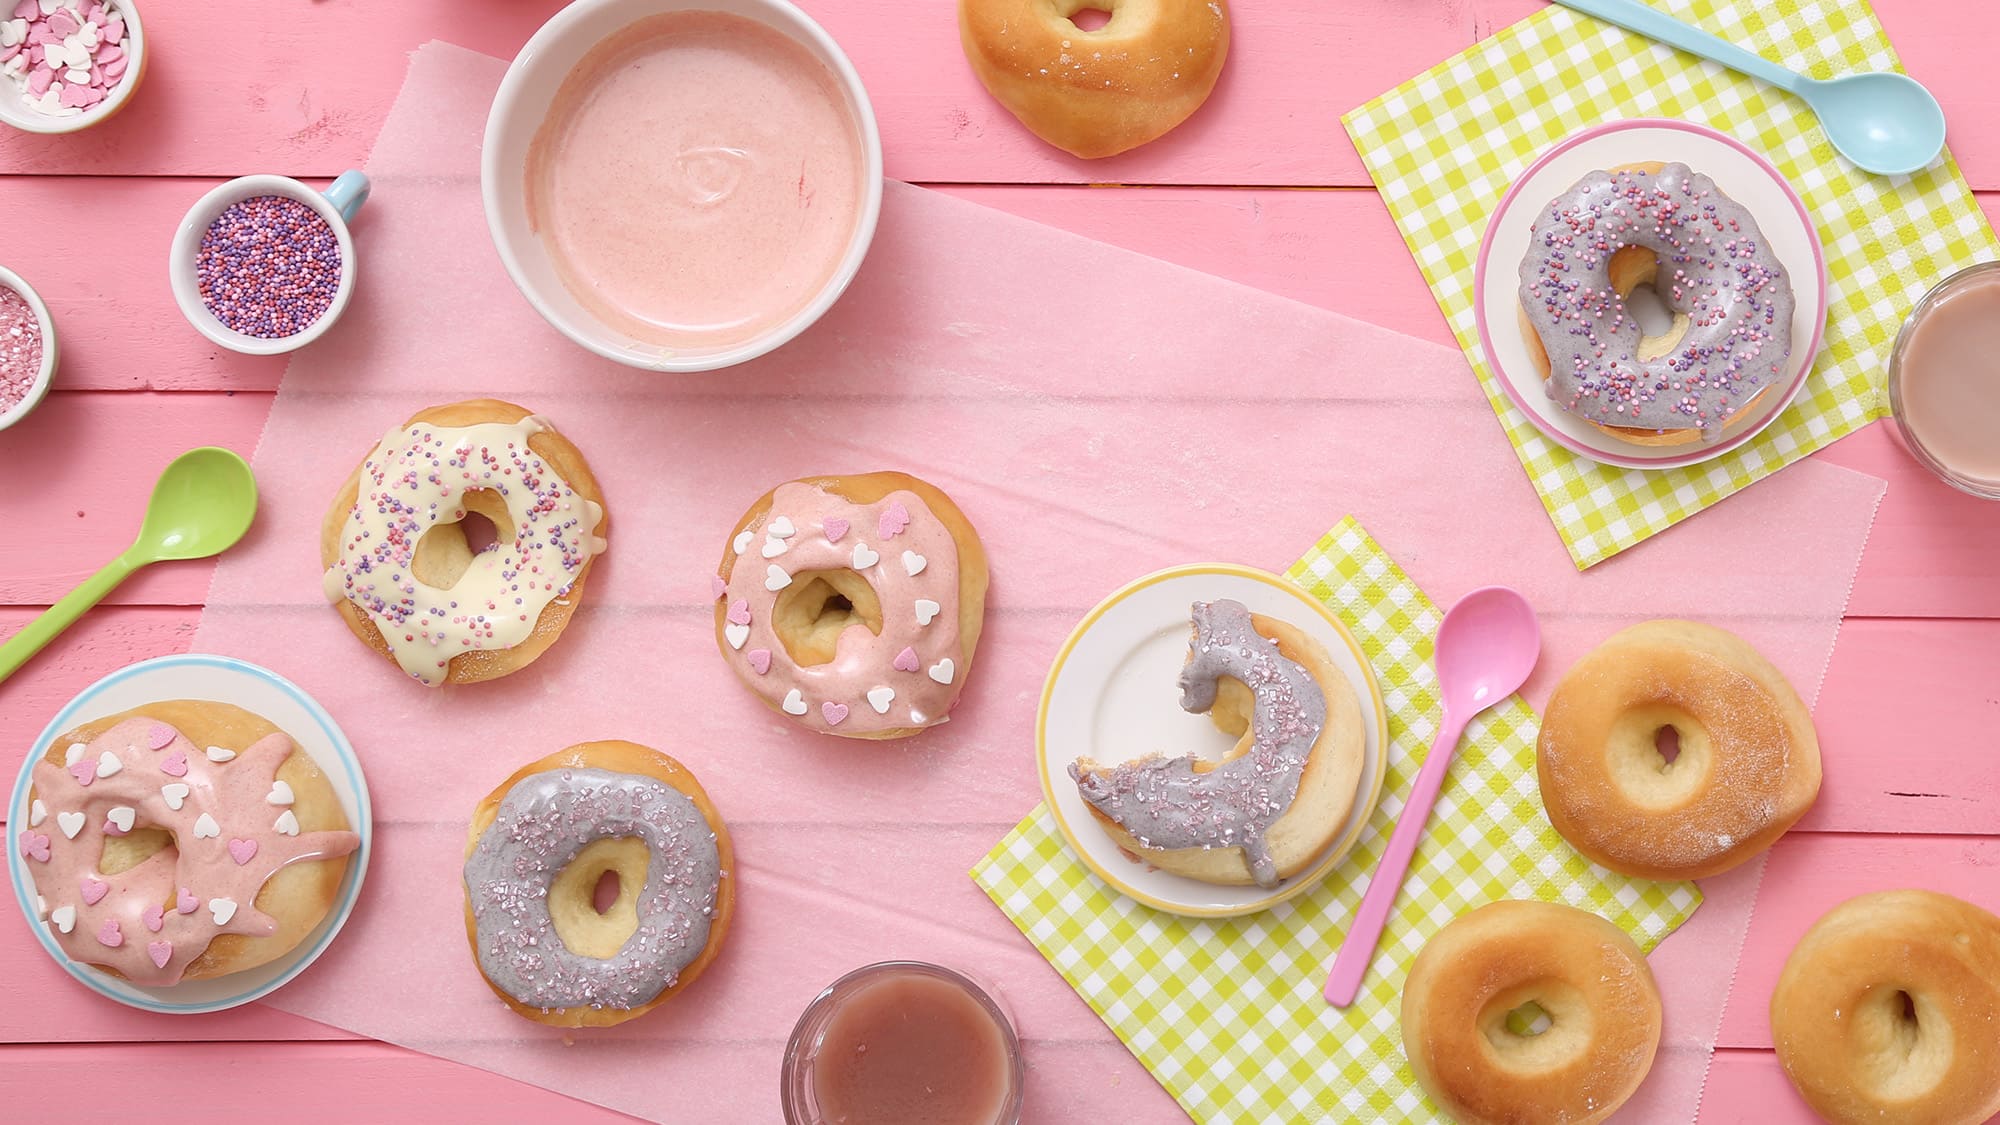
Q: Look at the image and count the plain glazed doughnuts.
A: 4